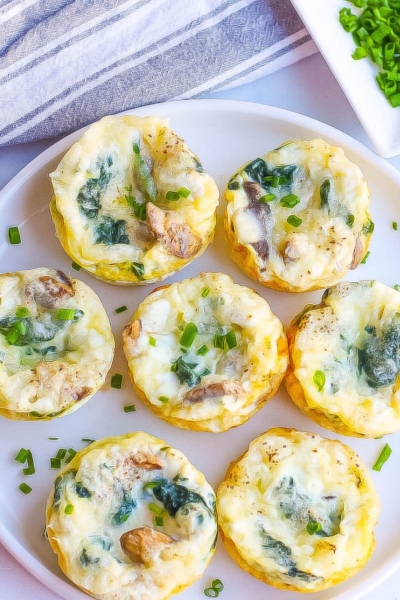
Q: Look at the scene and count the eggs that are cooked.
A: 7